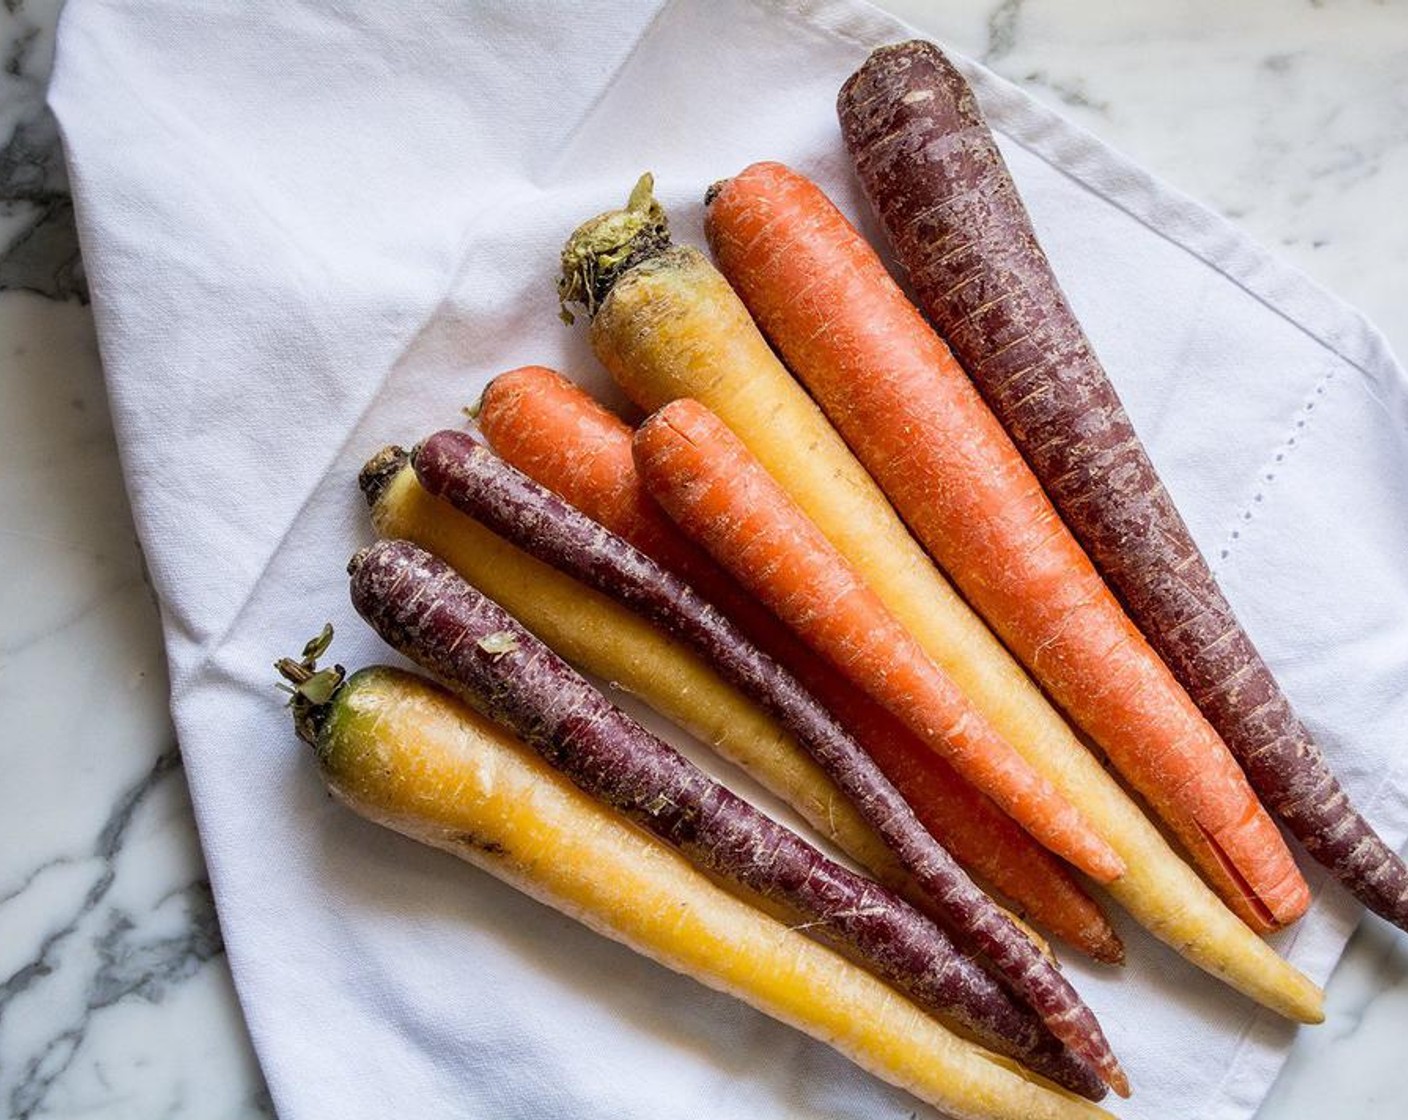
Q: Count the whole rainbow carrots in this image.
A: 9